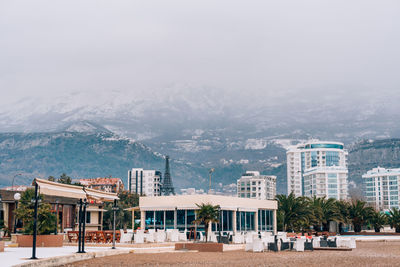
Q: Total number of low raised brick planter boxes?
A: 2